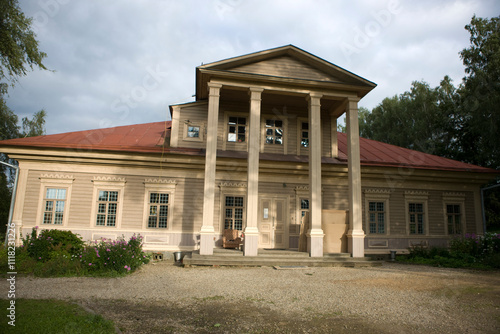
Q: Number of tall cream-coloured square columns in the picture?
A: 4